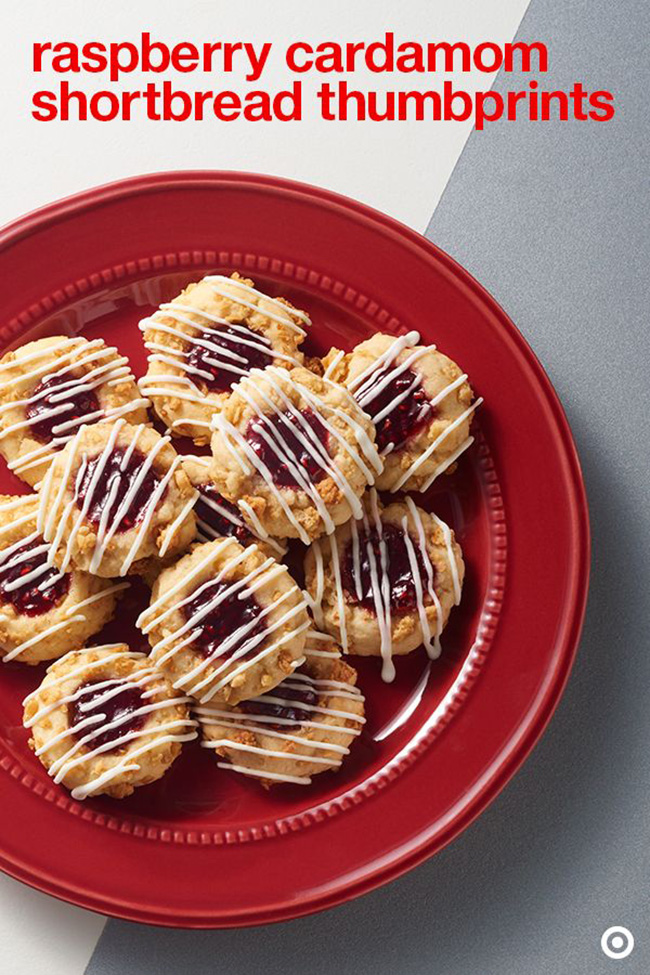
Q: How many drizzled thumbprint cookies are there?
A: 11